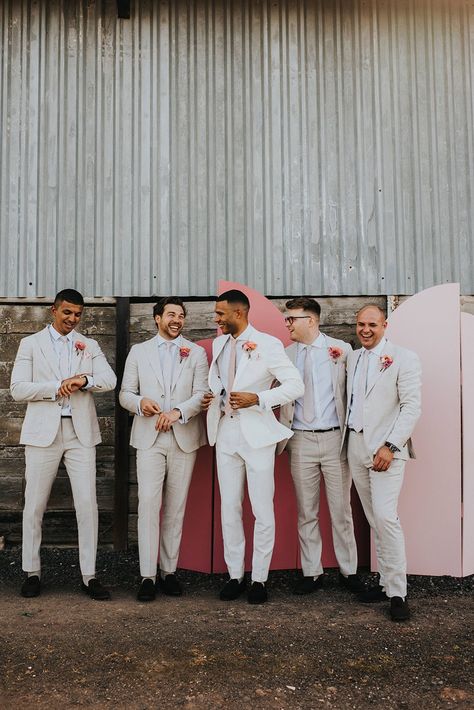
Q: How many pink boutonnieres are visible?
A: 5